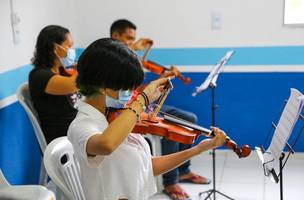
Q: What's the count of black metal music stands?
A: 2